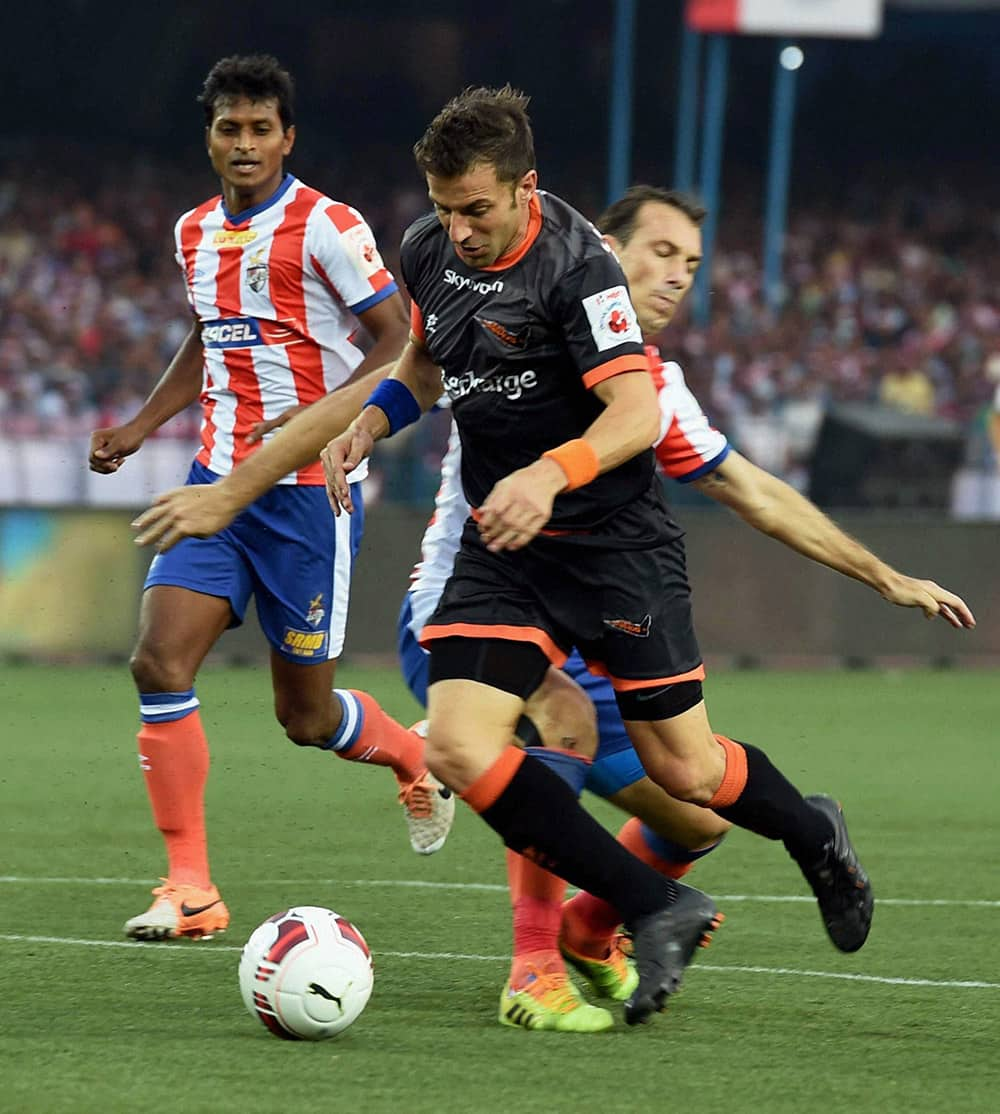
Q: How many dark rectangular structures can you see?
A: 1